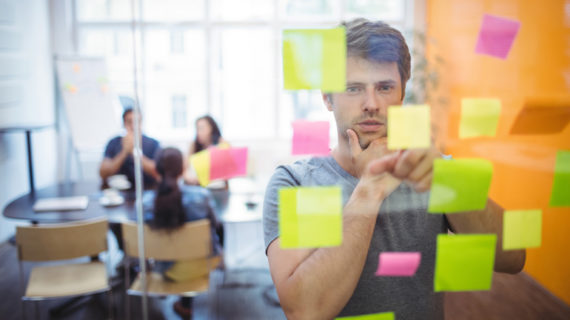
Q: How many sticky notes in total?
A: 15